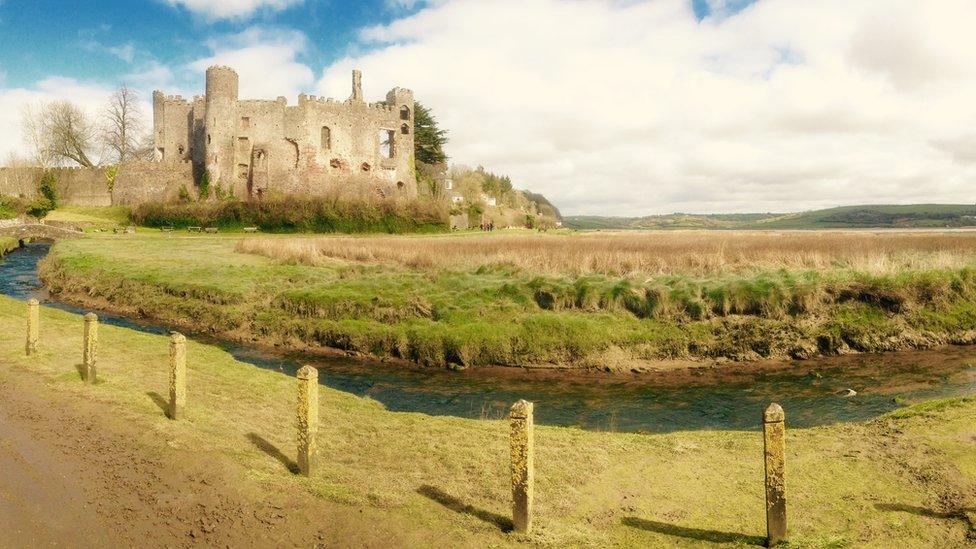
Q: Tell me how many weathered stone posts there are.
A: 6